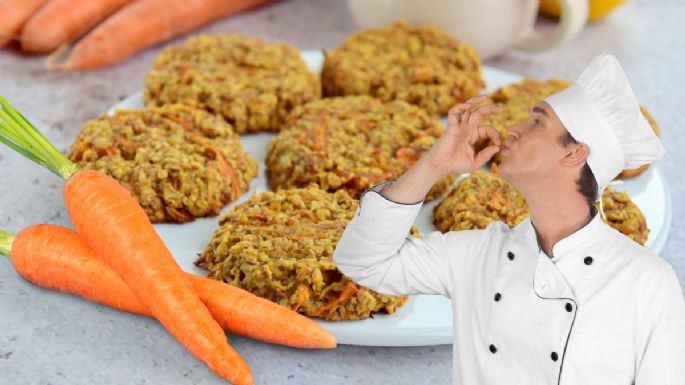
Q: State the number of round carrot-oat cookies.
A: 7